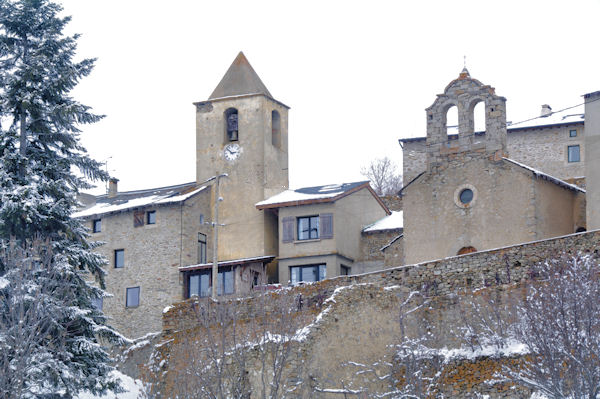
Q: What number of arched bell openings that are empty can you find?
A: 2